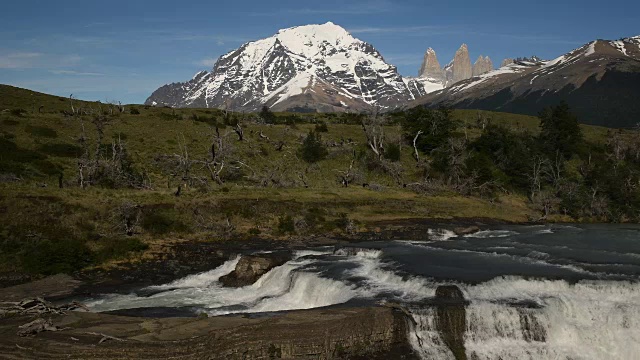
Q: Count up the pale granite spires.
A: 3